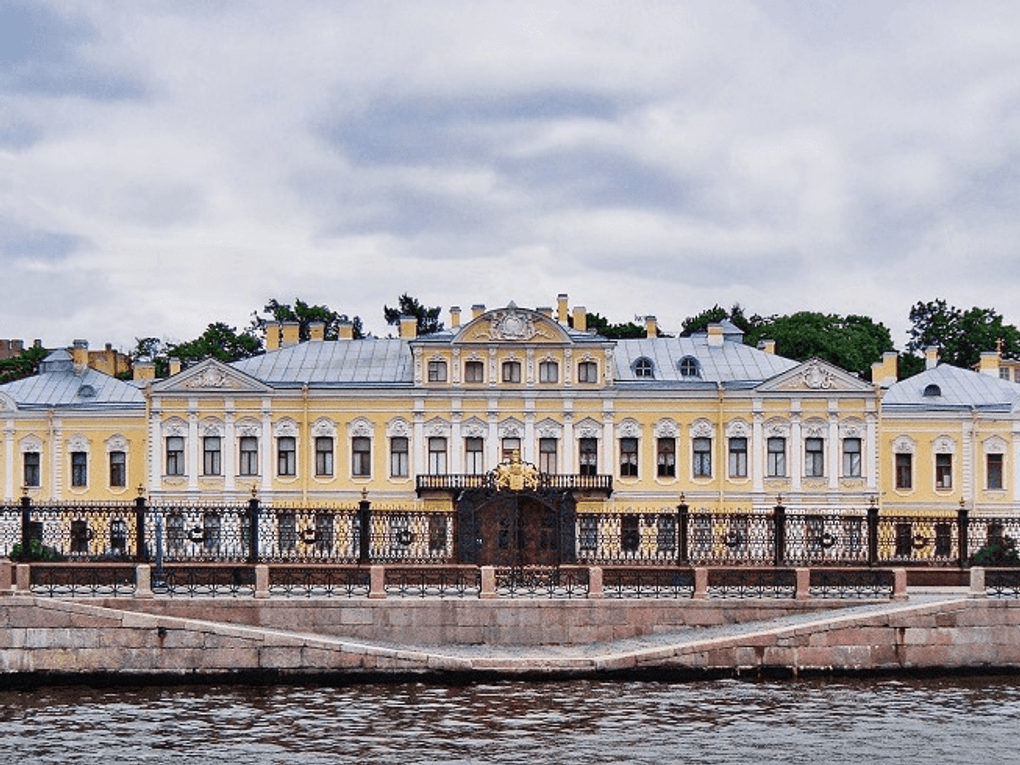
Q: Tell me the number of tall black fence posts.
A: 8